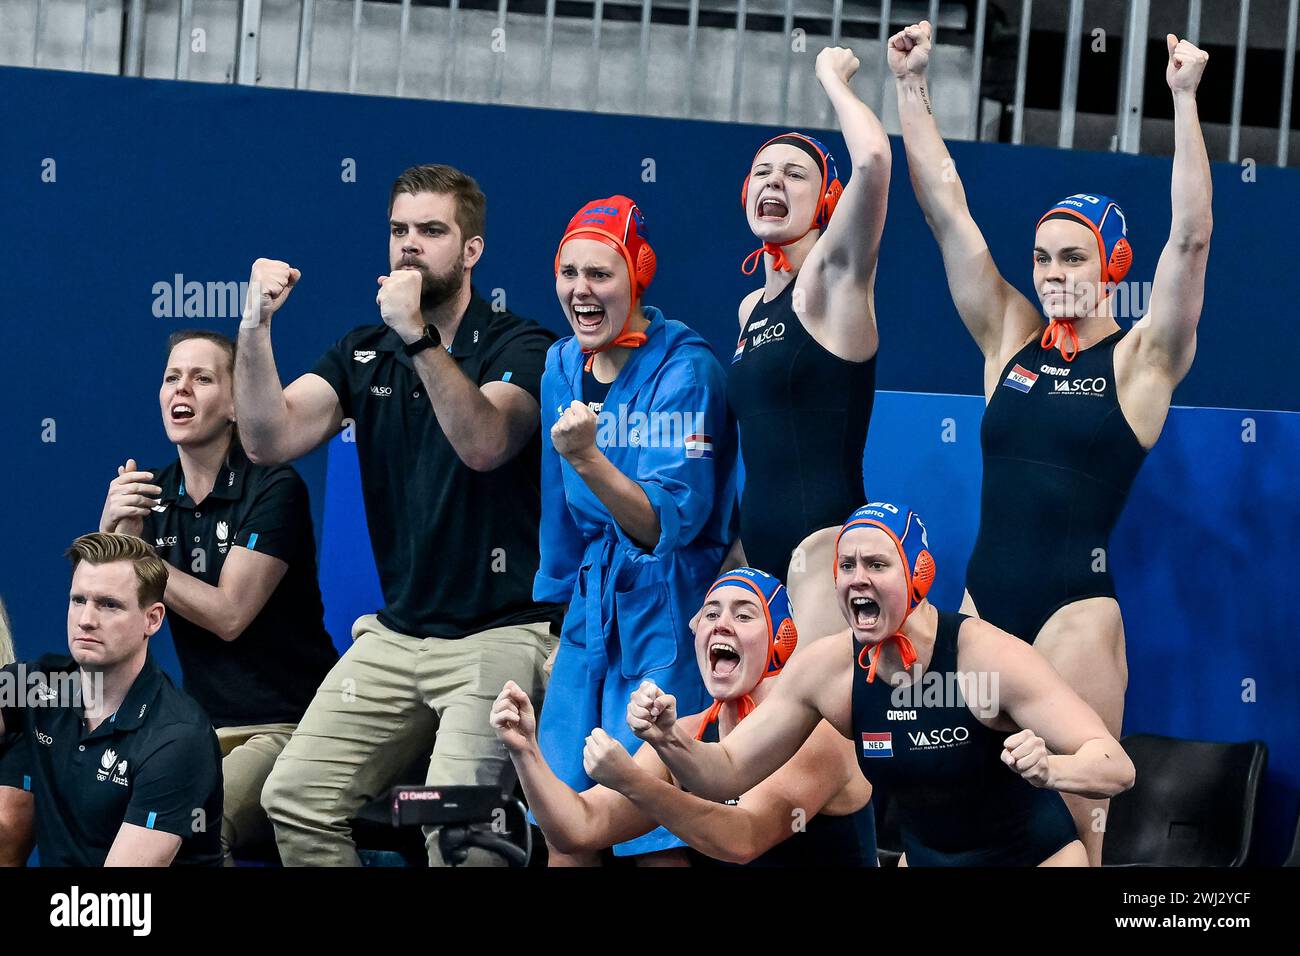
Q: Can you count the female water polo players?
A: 5